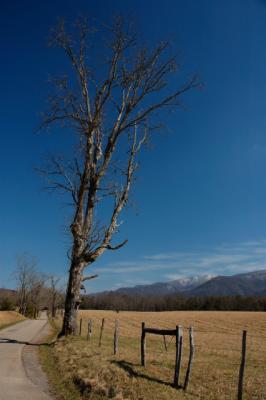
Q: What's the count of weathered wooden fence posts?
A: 8